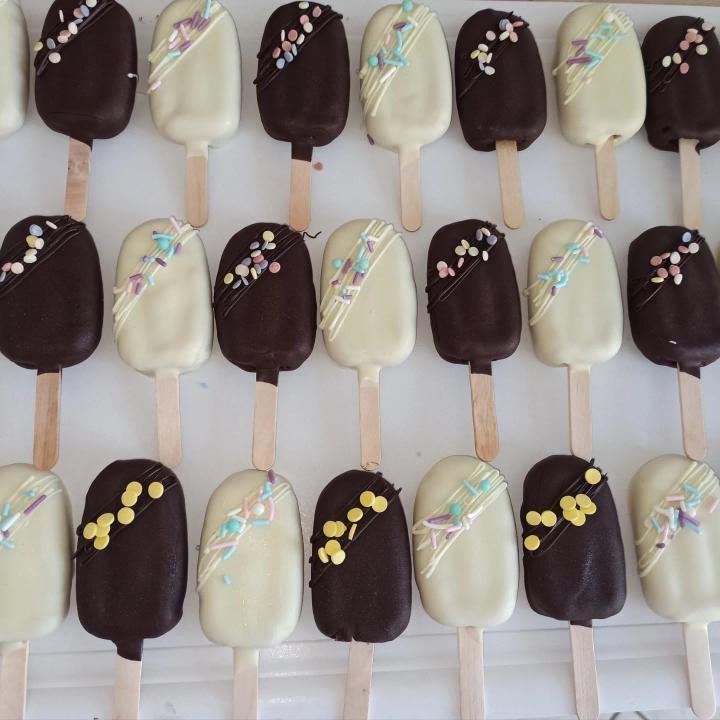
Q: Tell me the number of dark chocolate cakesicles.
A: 11